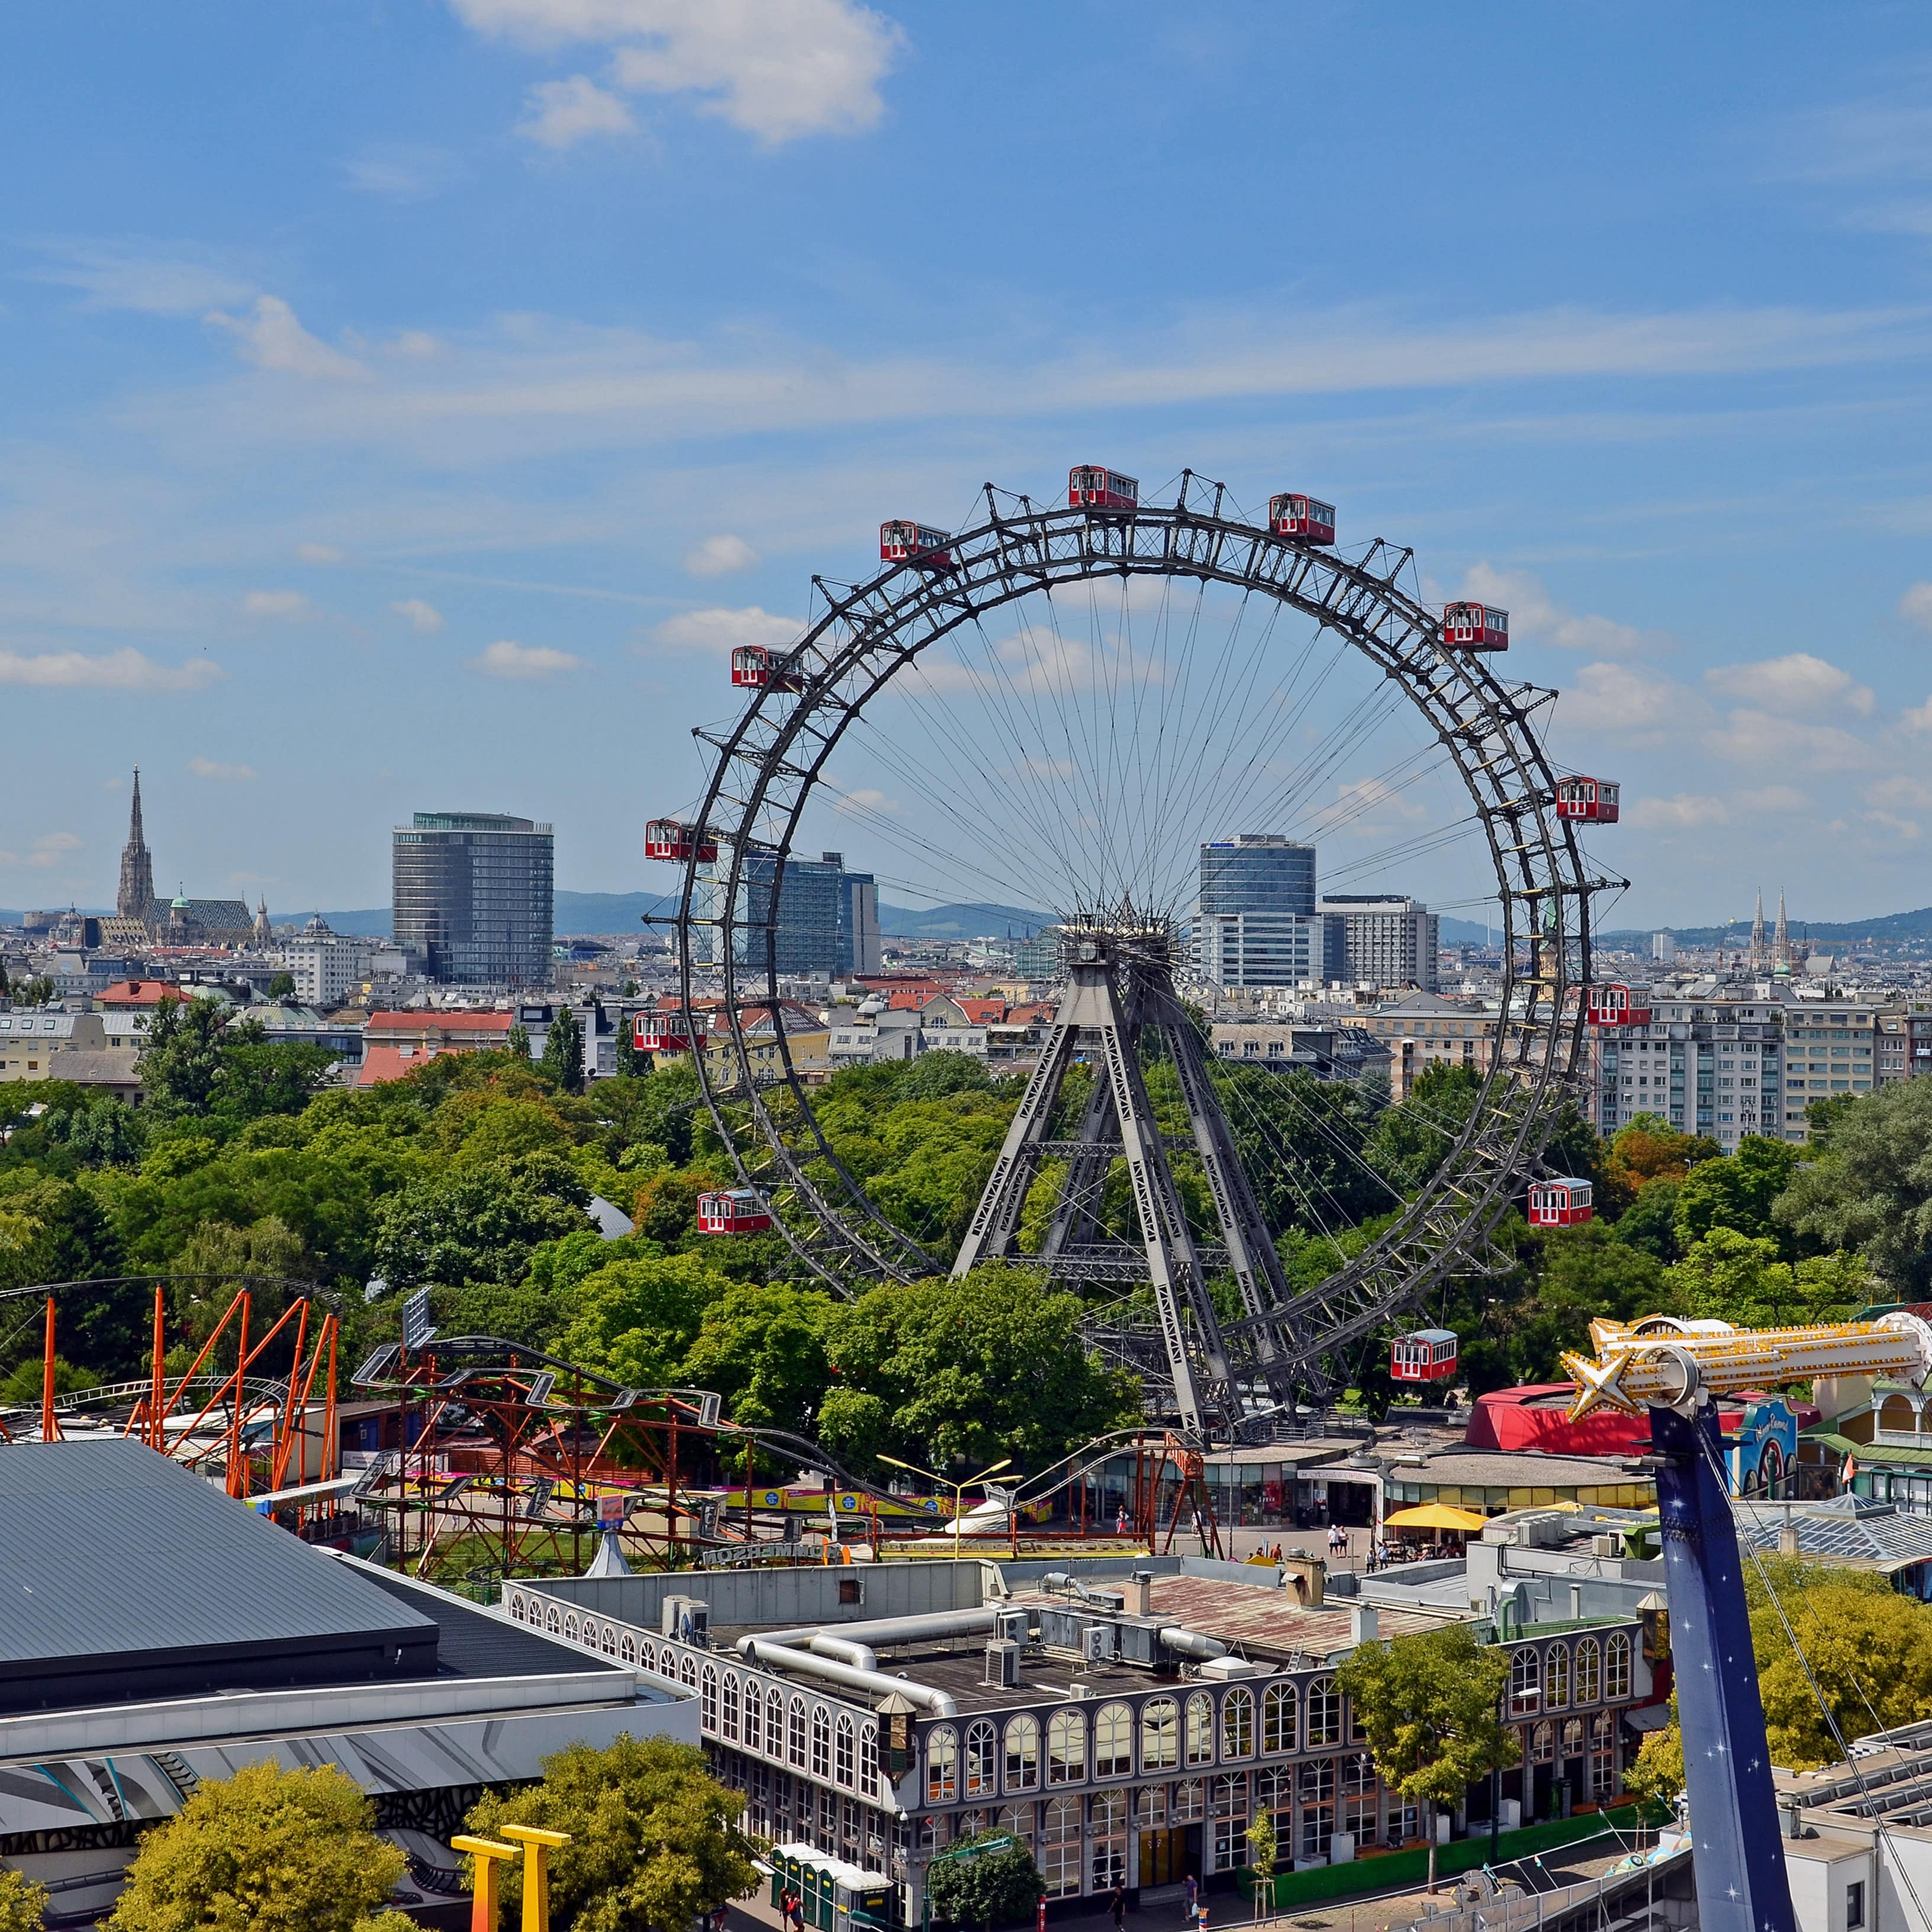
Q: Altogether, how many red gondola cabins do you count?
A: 12